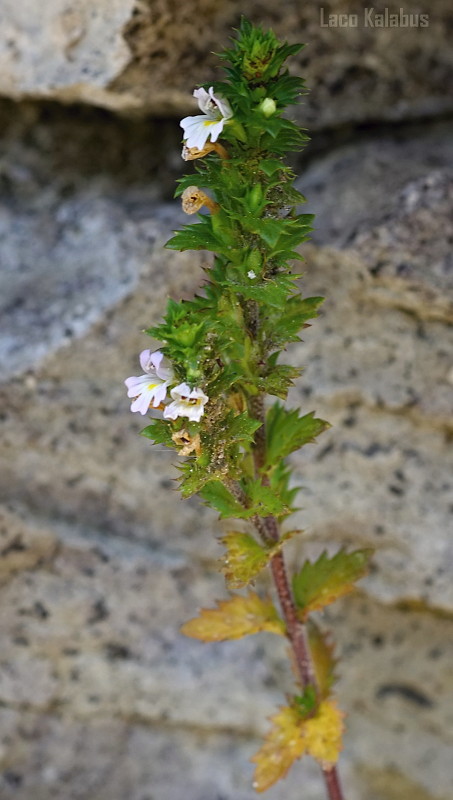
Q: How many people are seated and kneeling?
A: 0